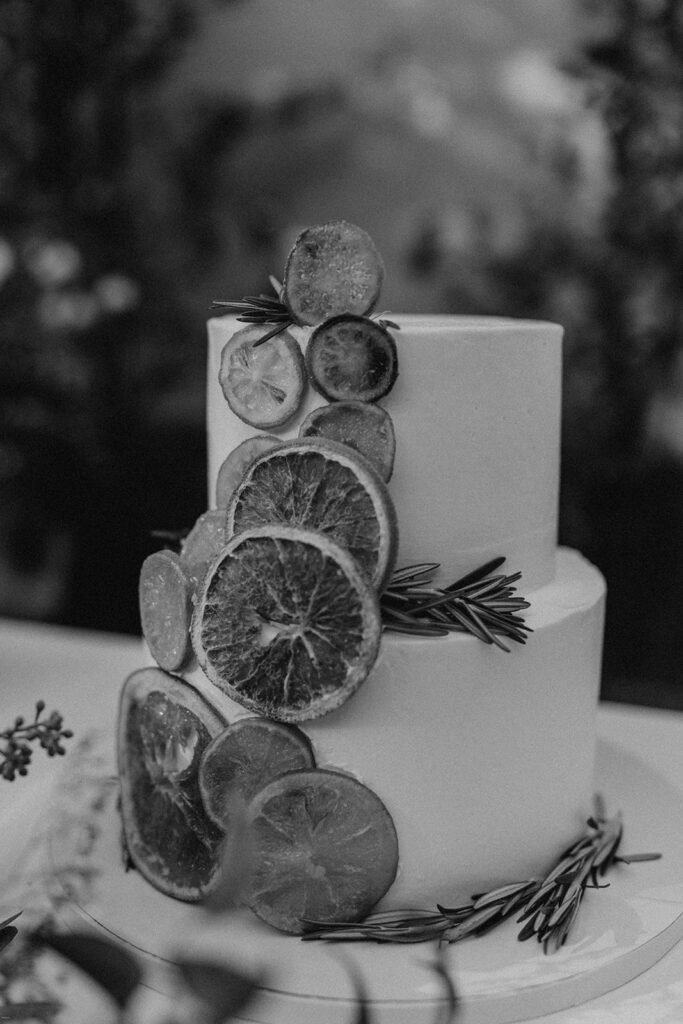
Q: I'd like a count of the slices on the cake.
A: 12